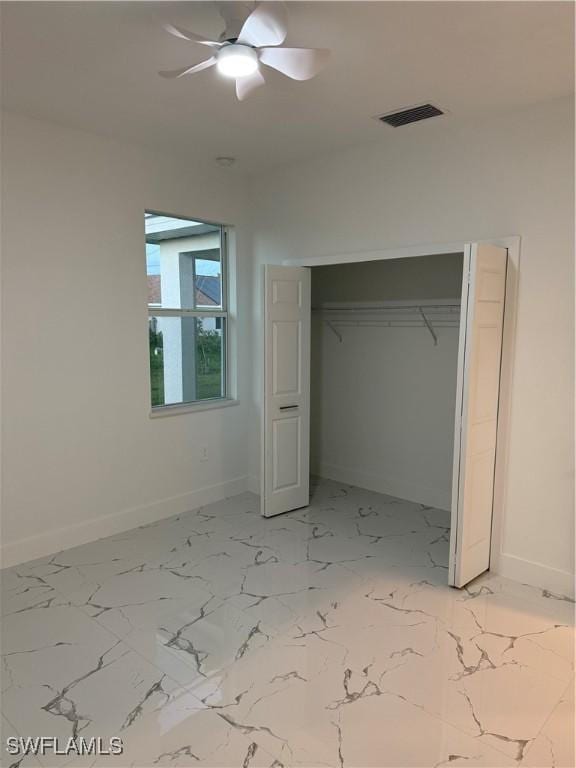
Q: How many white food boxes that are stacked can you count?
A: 0